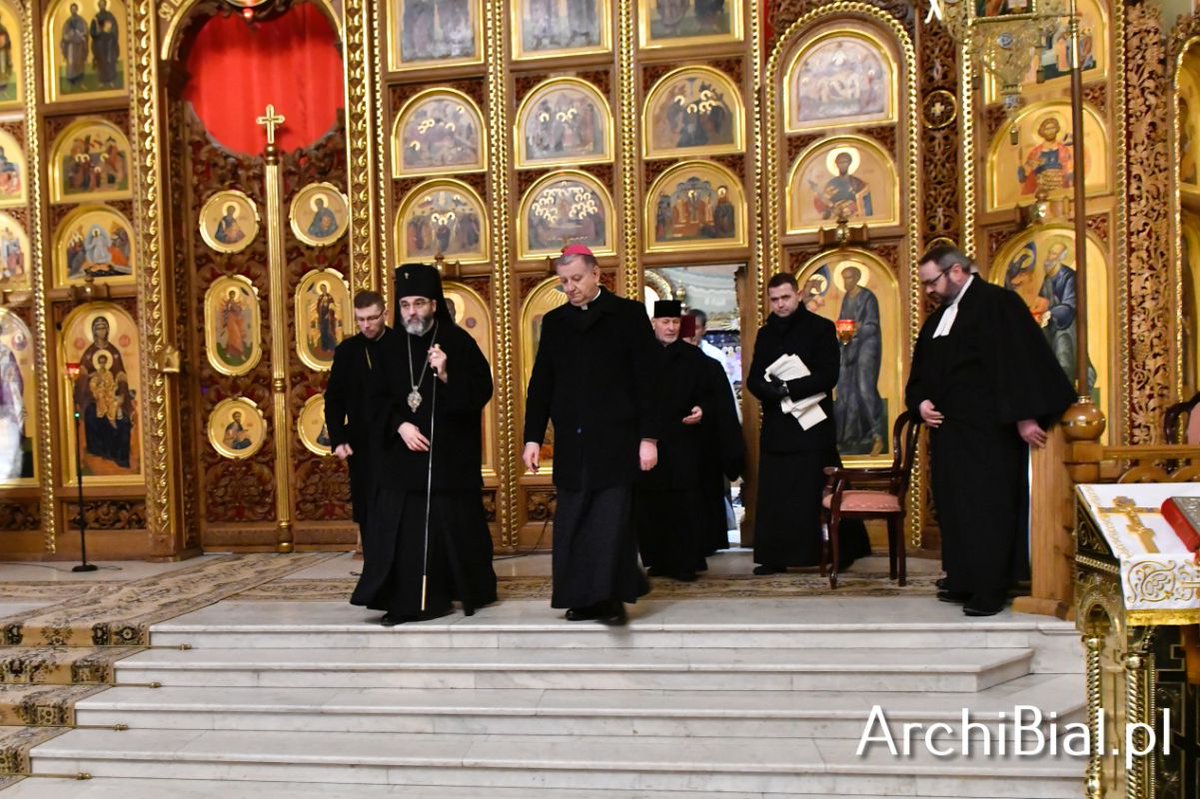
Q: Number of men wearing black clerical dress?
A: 7